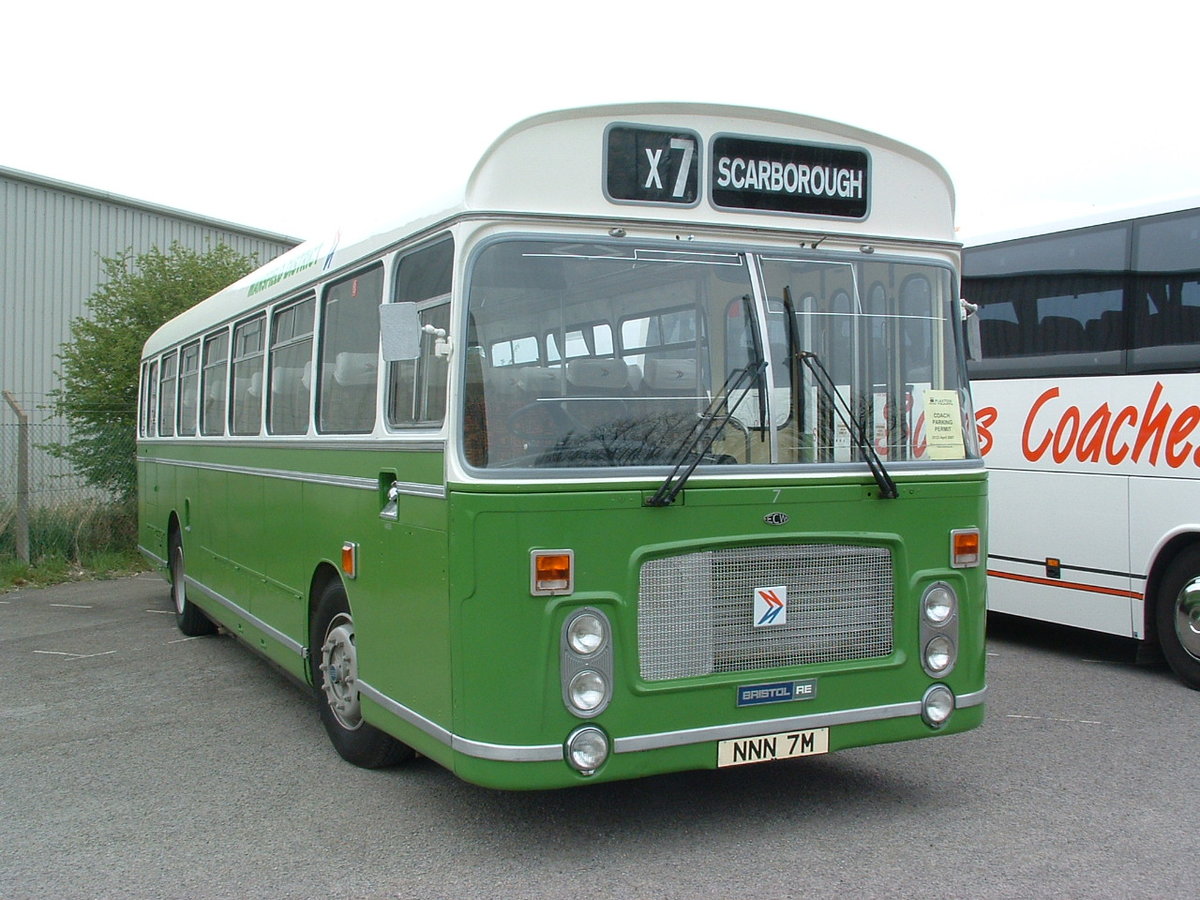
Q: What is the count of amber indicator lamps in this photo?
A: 4